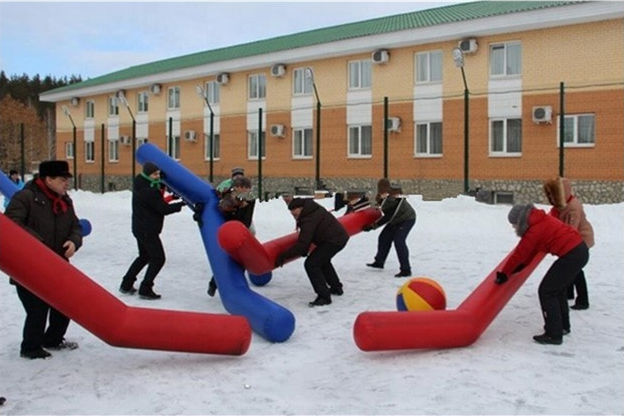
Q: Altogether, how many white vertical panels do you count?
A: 10